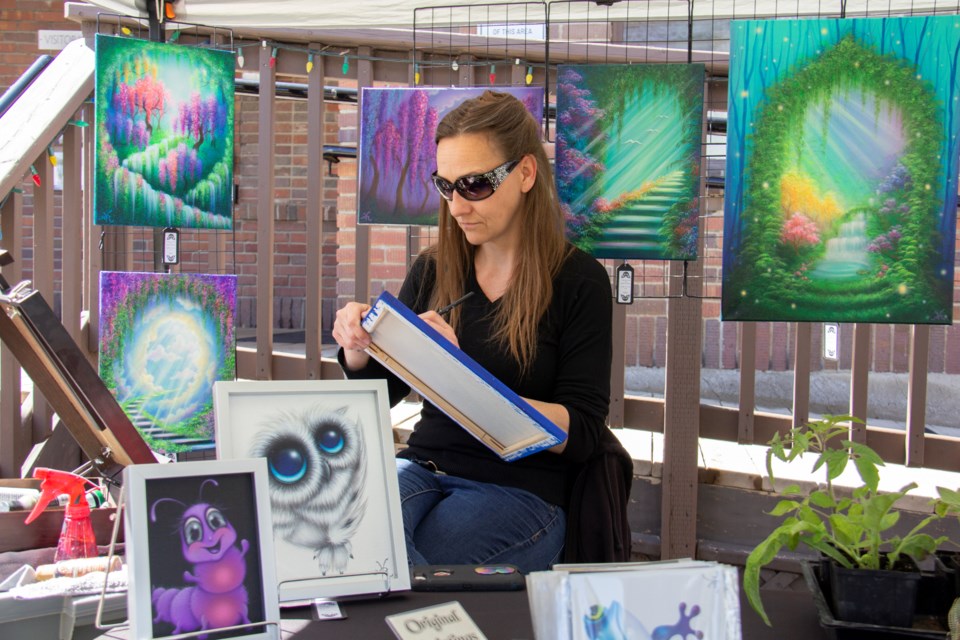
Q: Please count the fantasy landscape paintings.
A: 5